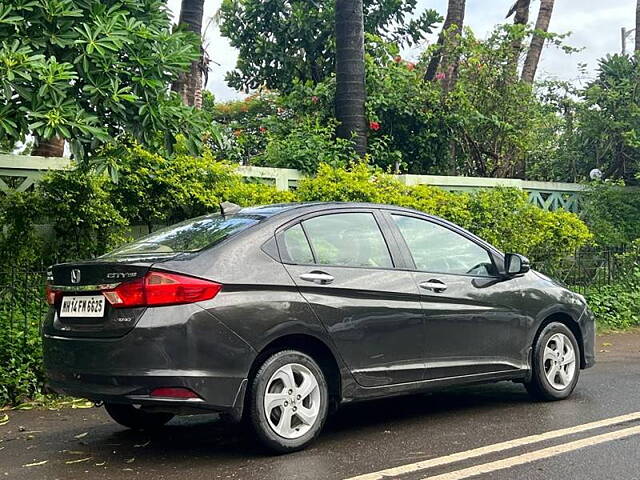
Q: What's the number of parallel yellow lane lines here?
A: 2